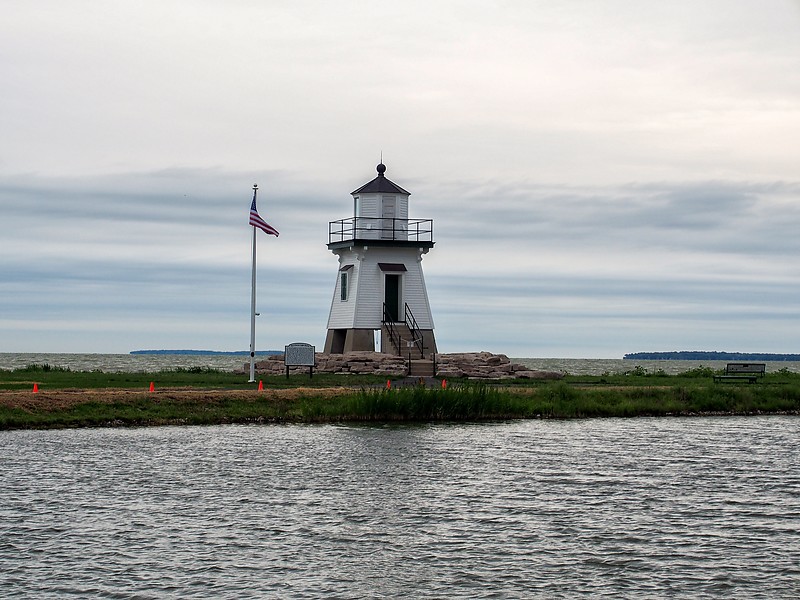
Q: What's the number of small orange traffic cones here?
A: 5